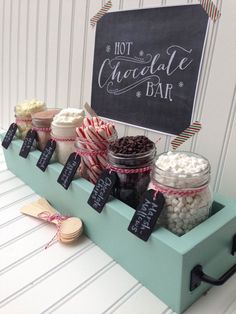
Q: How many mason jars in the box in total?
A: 6